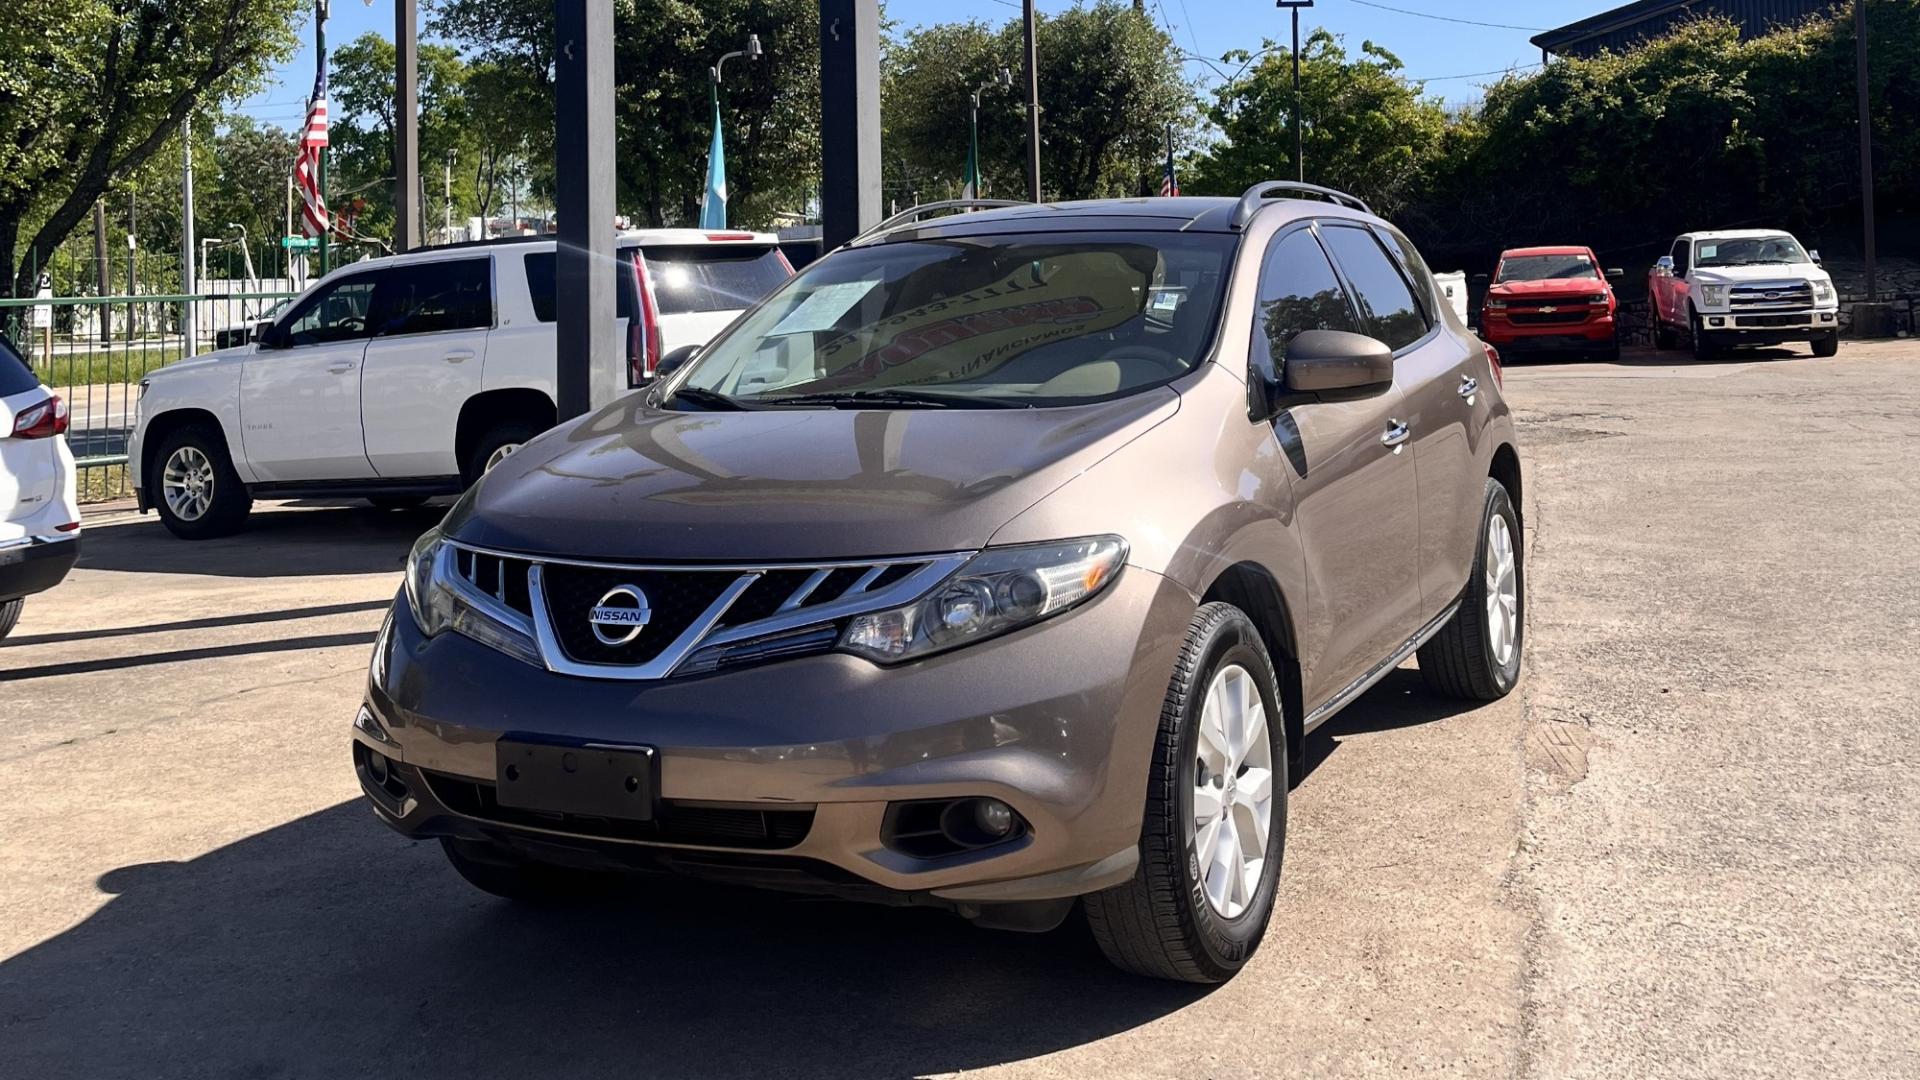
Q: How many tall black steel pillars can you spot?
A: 2